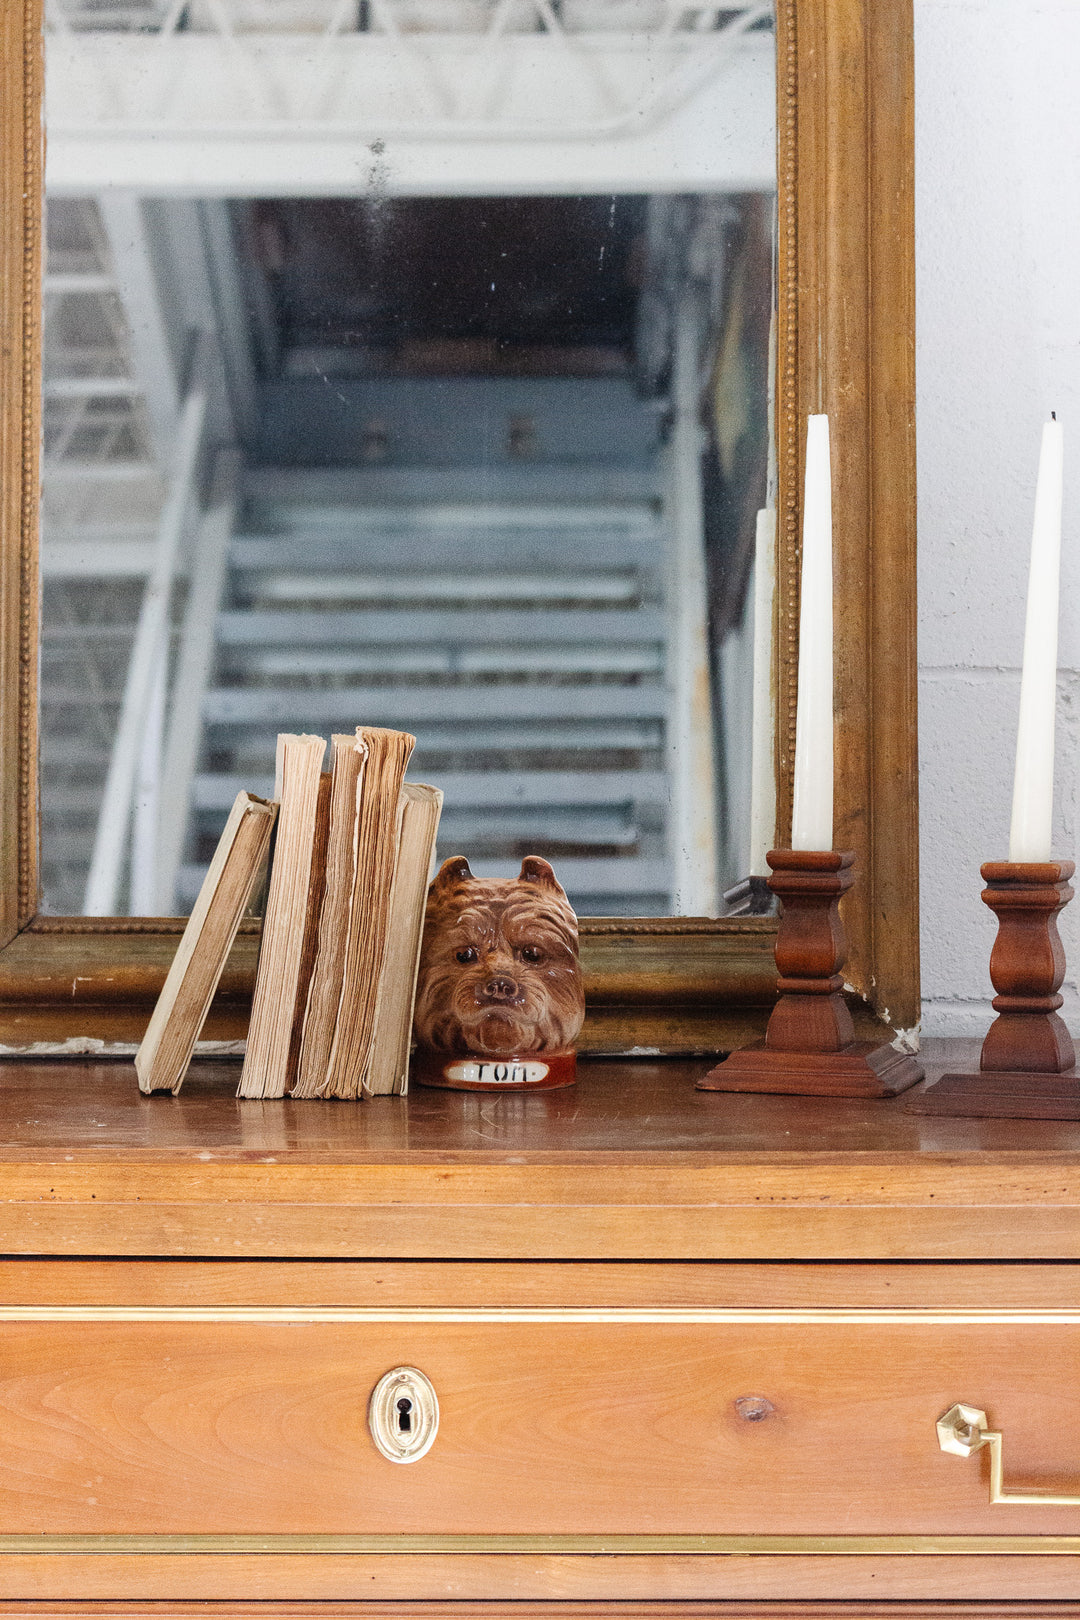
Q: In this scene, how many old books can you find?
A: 6